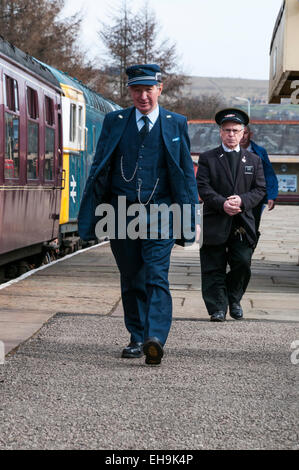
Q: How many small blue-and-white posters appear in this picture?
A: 1